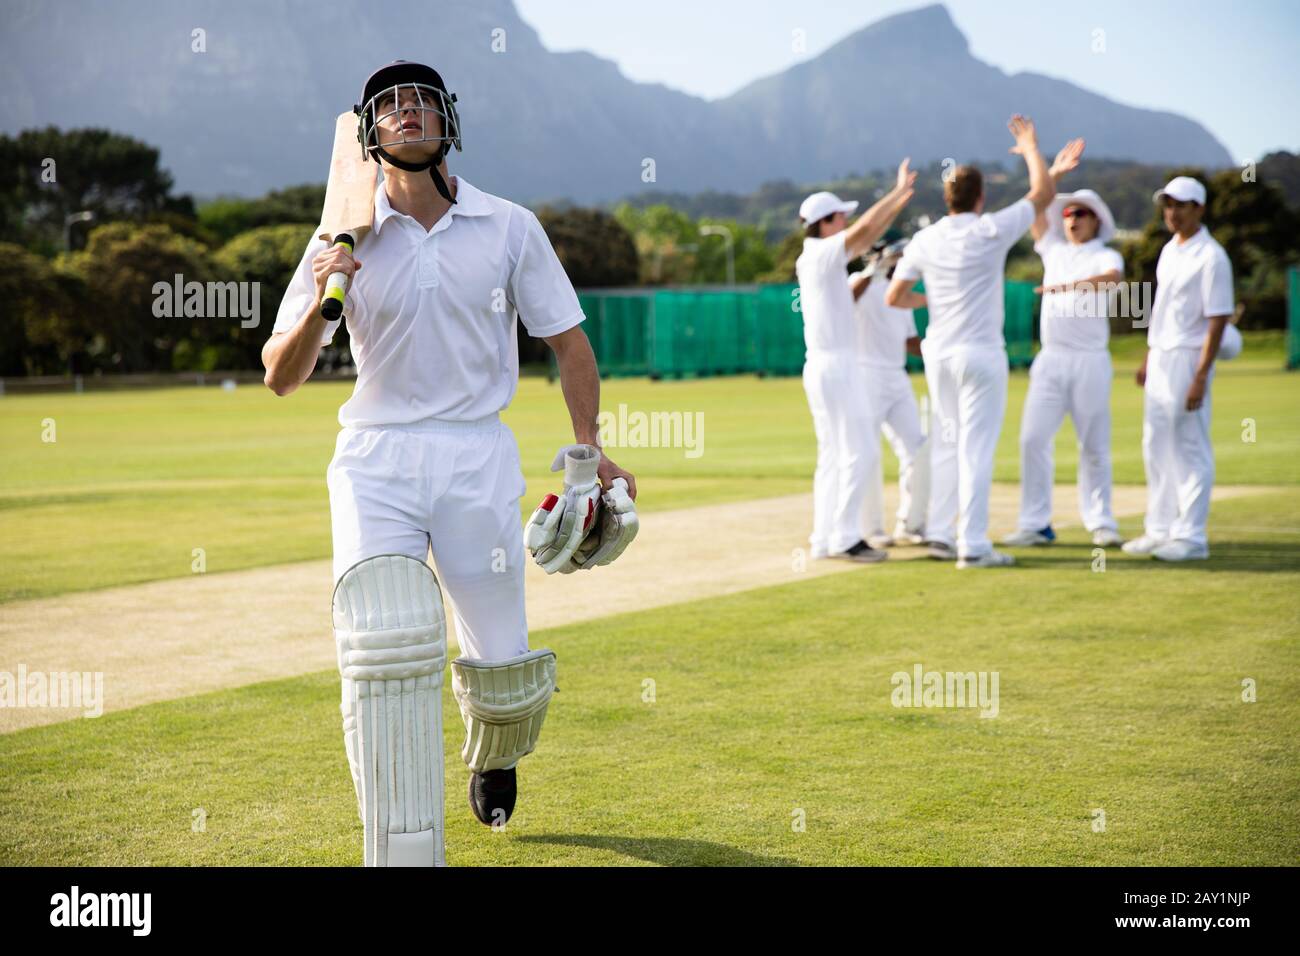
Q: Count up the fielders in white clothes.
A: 5